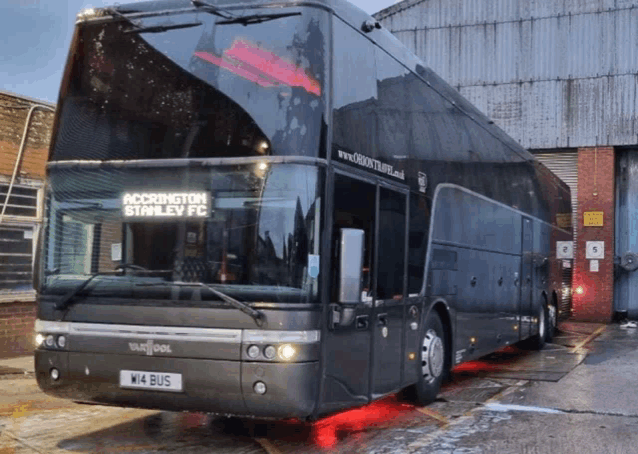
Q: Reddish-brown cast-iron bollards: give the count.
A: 0